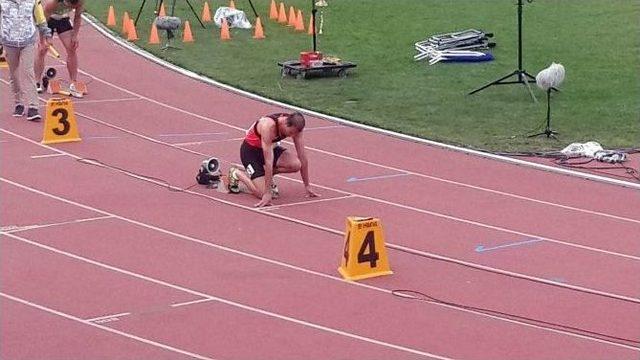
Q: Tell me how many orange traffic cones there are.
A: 15